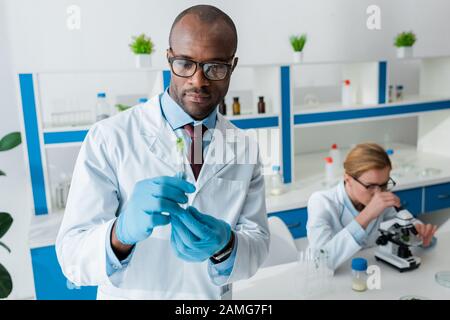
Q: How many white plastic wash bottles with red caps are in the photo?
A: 3